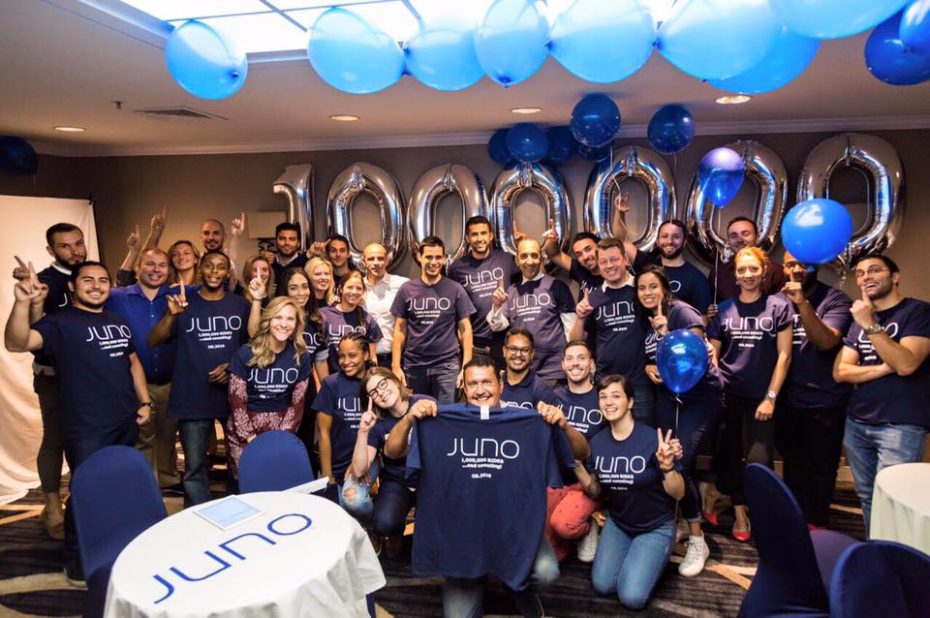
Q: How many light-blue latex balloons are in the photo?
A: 8